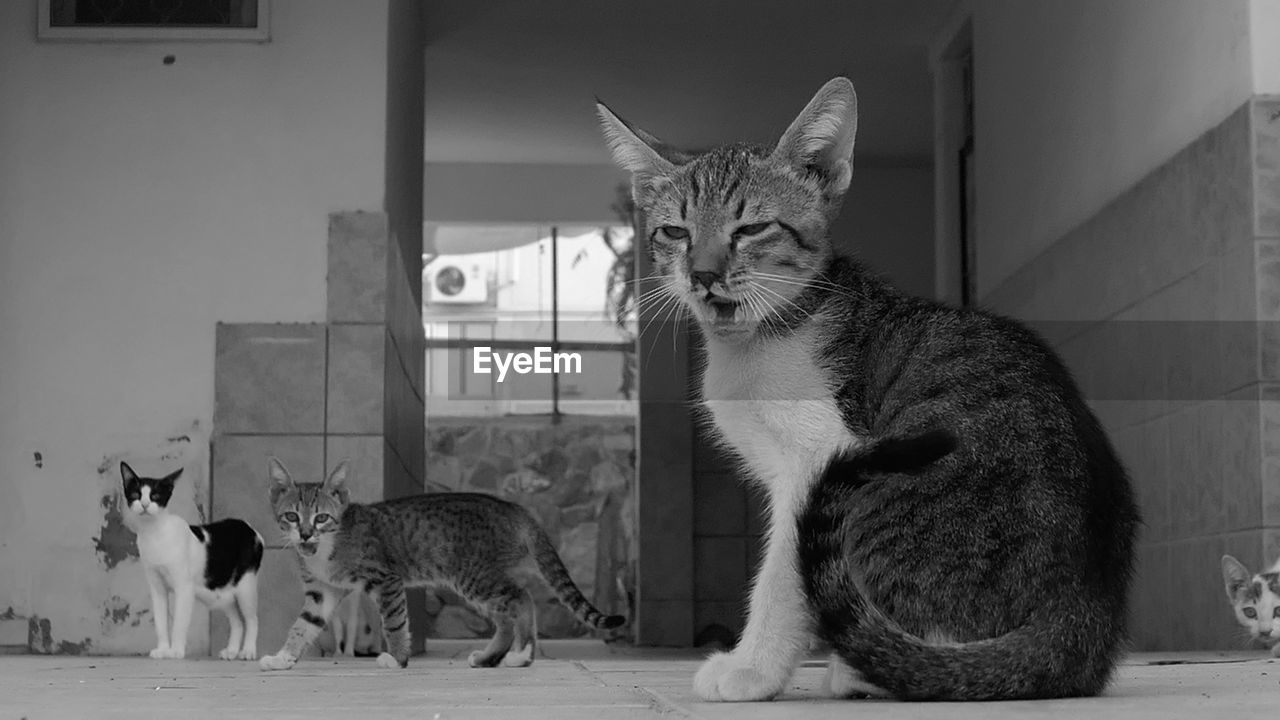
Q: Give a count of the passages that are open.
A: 1